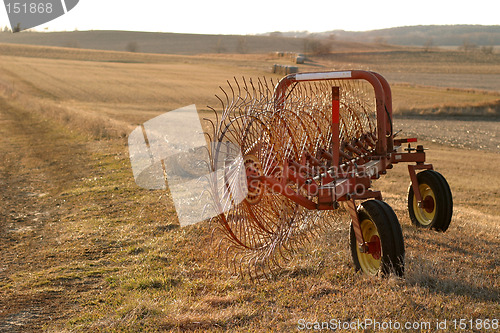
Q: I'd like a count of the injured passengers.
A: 0